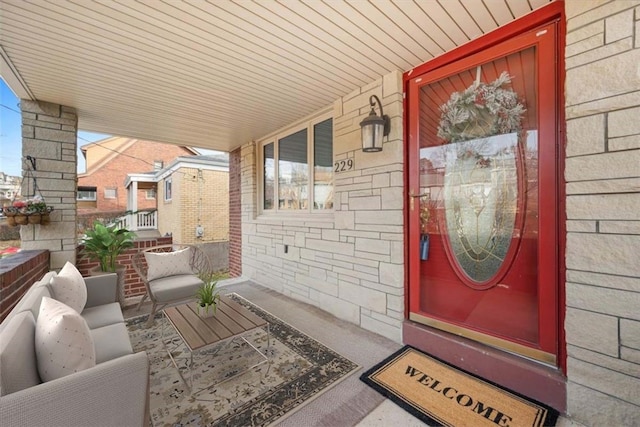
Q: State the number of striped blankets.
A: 0